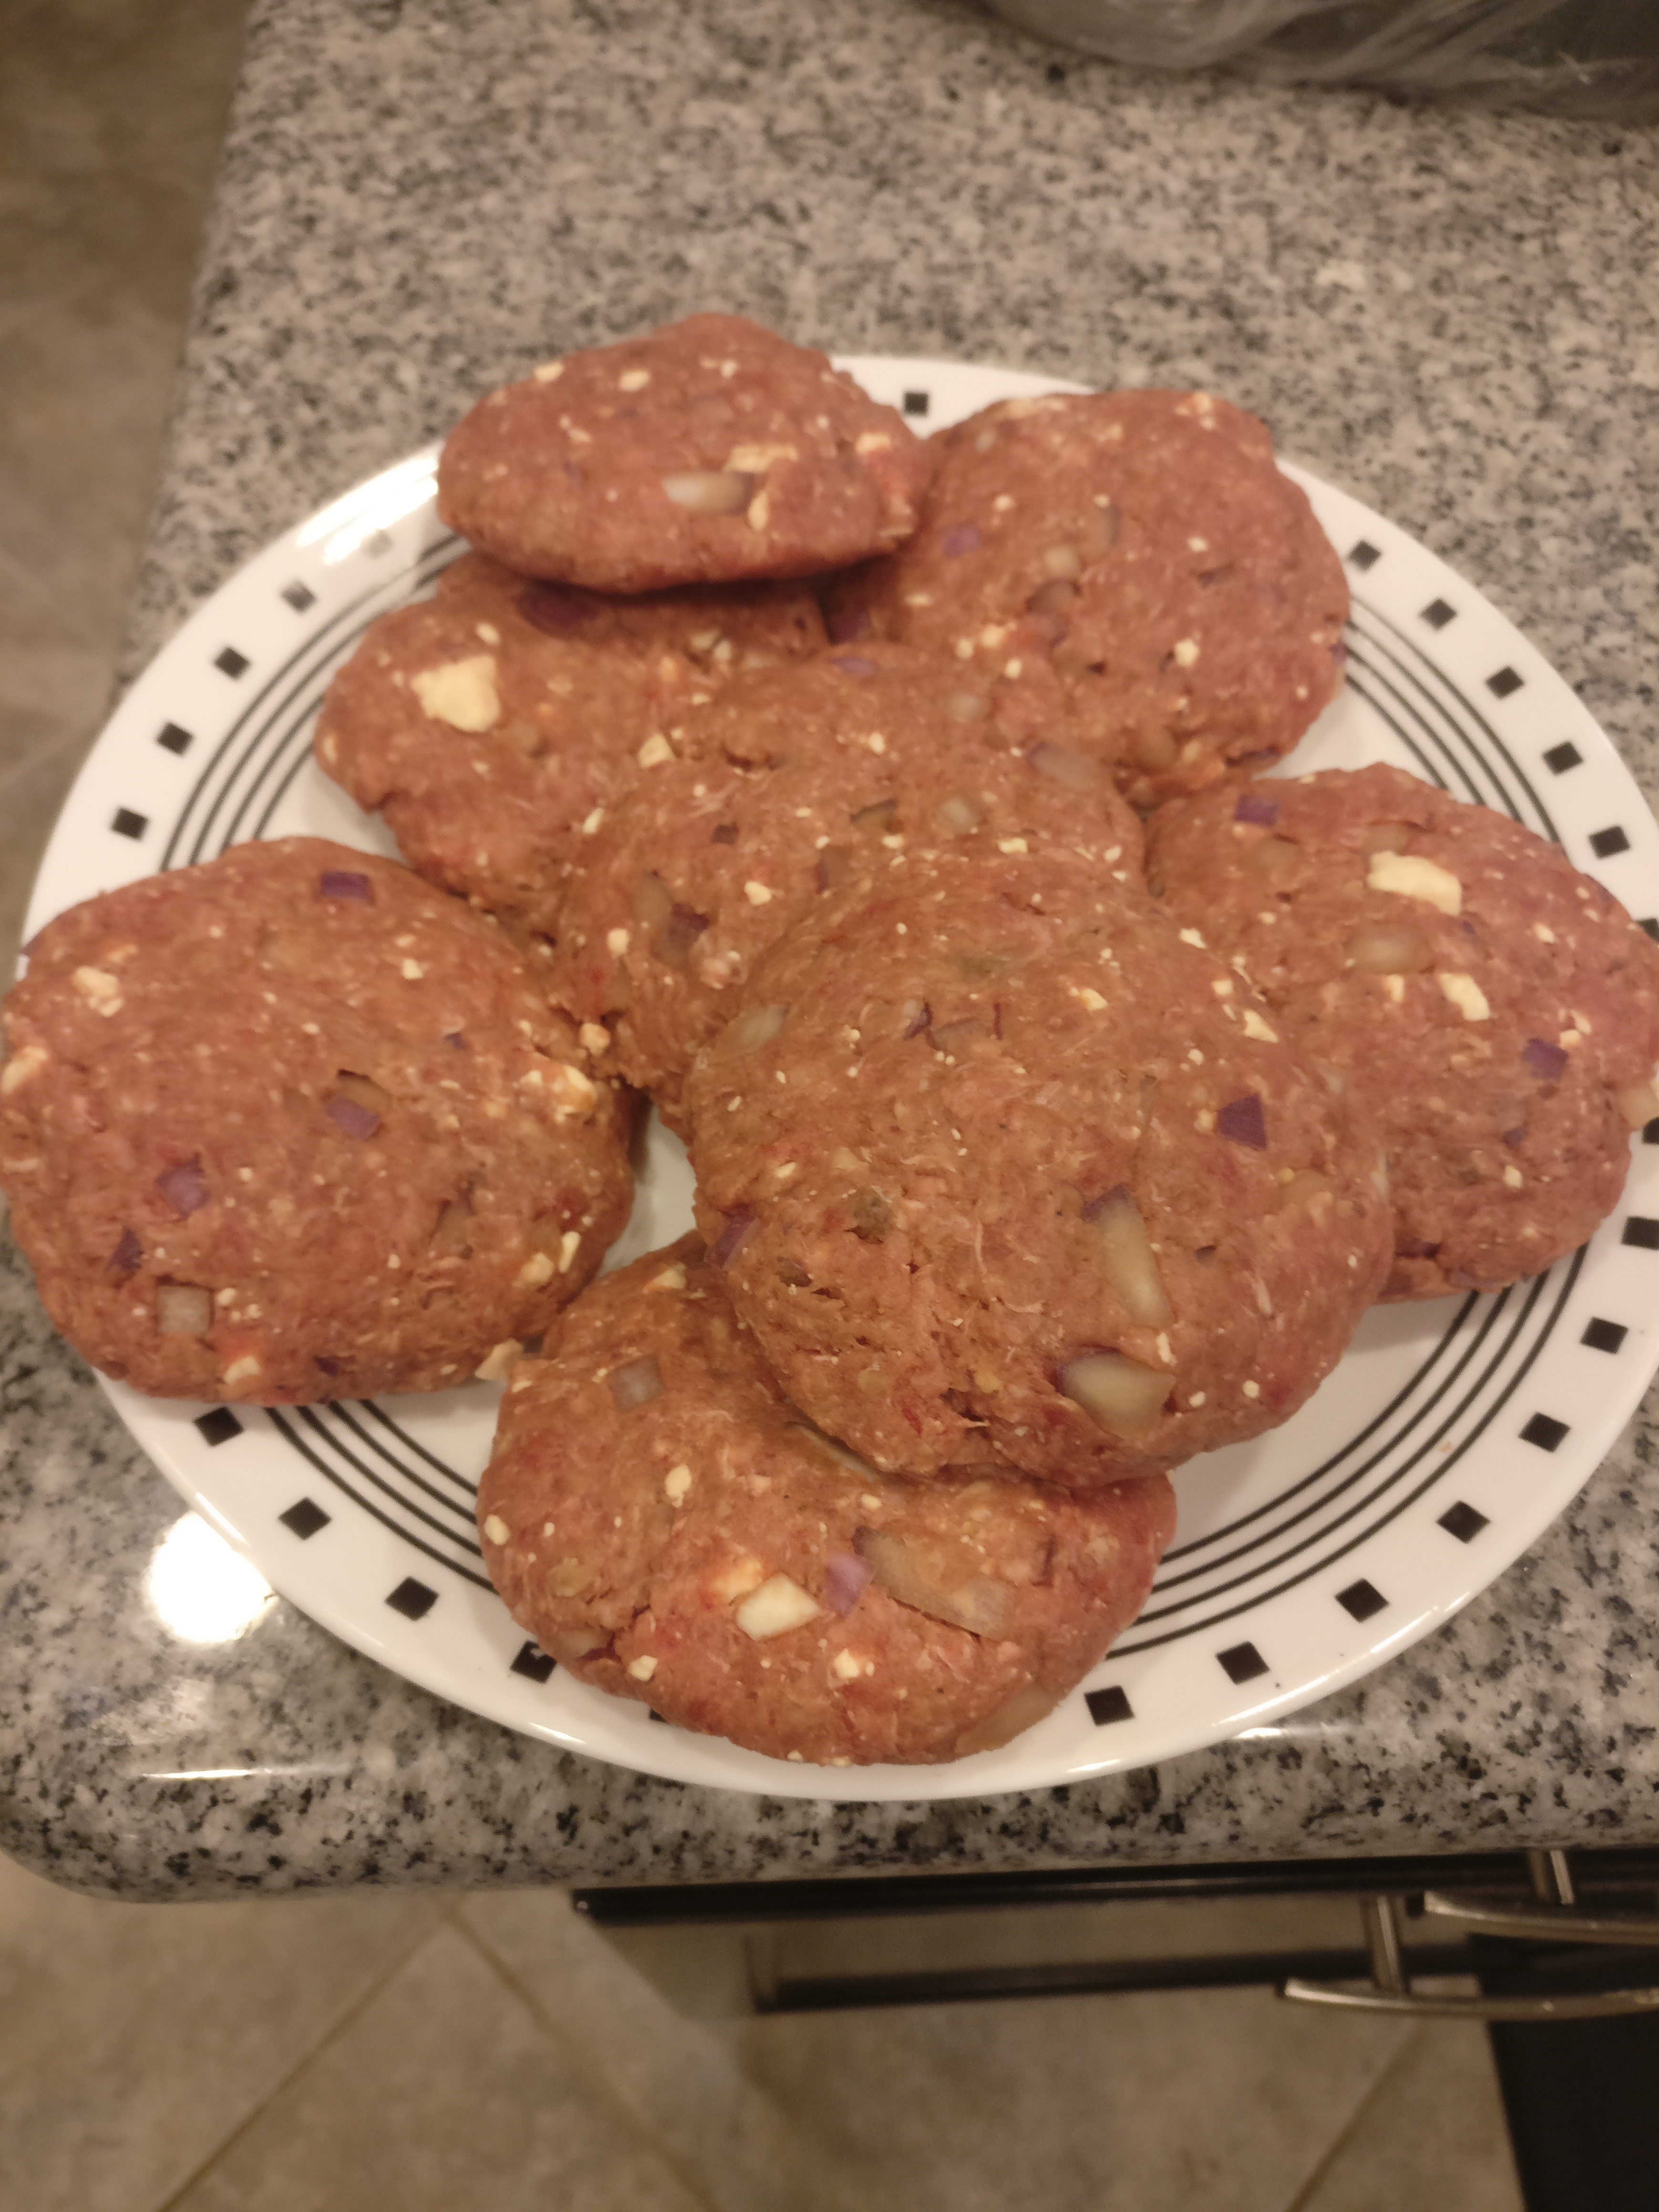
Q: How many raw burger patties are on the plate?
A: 8